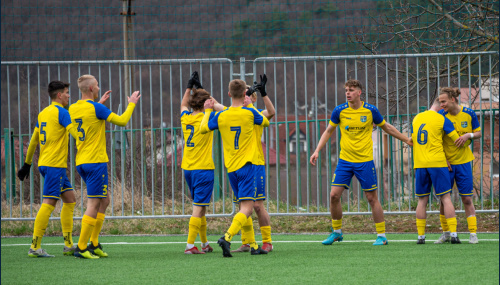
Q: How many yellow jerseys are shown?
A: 8